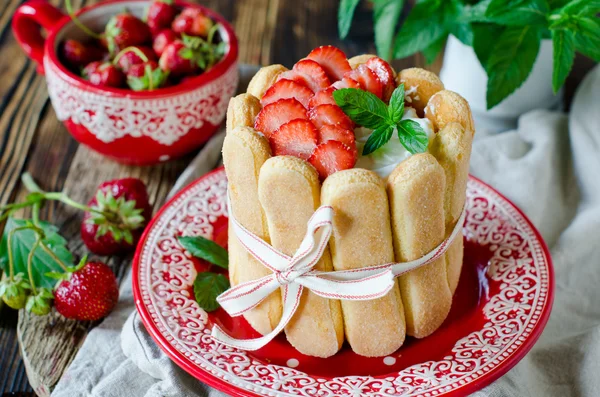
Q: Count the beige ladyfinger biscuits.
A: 10